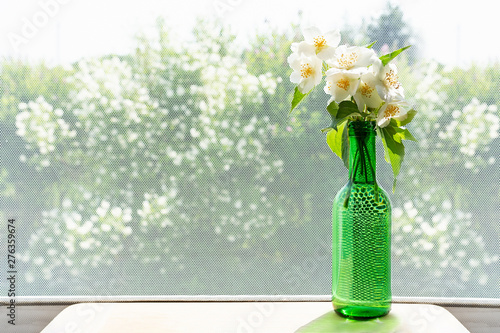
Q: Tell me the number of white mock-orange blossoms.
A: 7